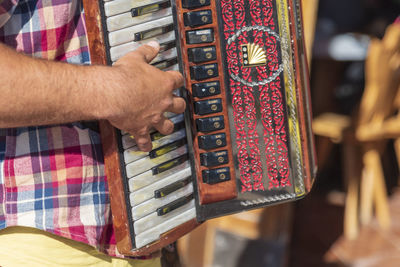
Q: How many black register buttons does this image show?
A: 11